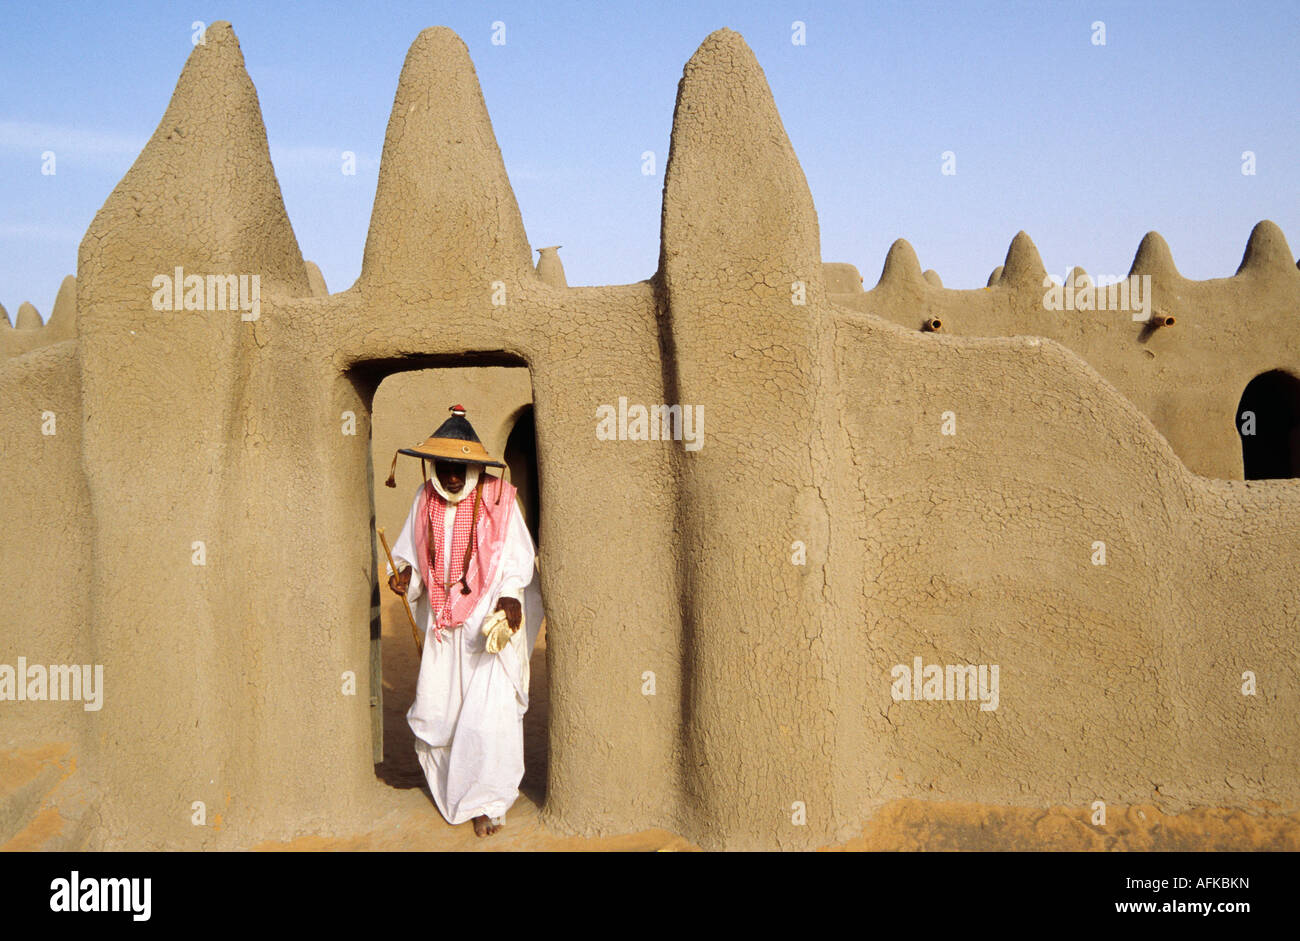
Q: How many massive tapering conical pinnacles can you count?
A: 3